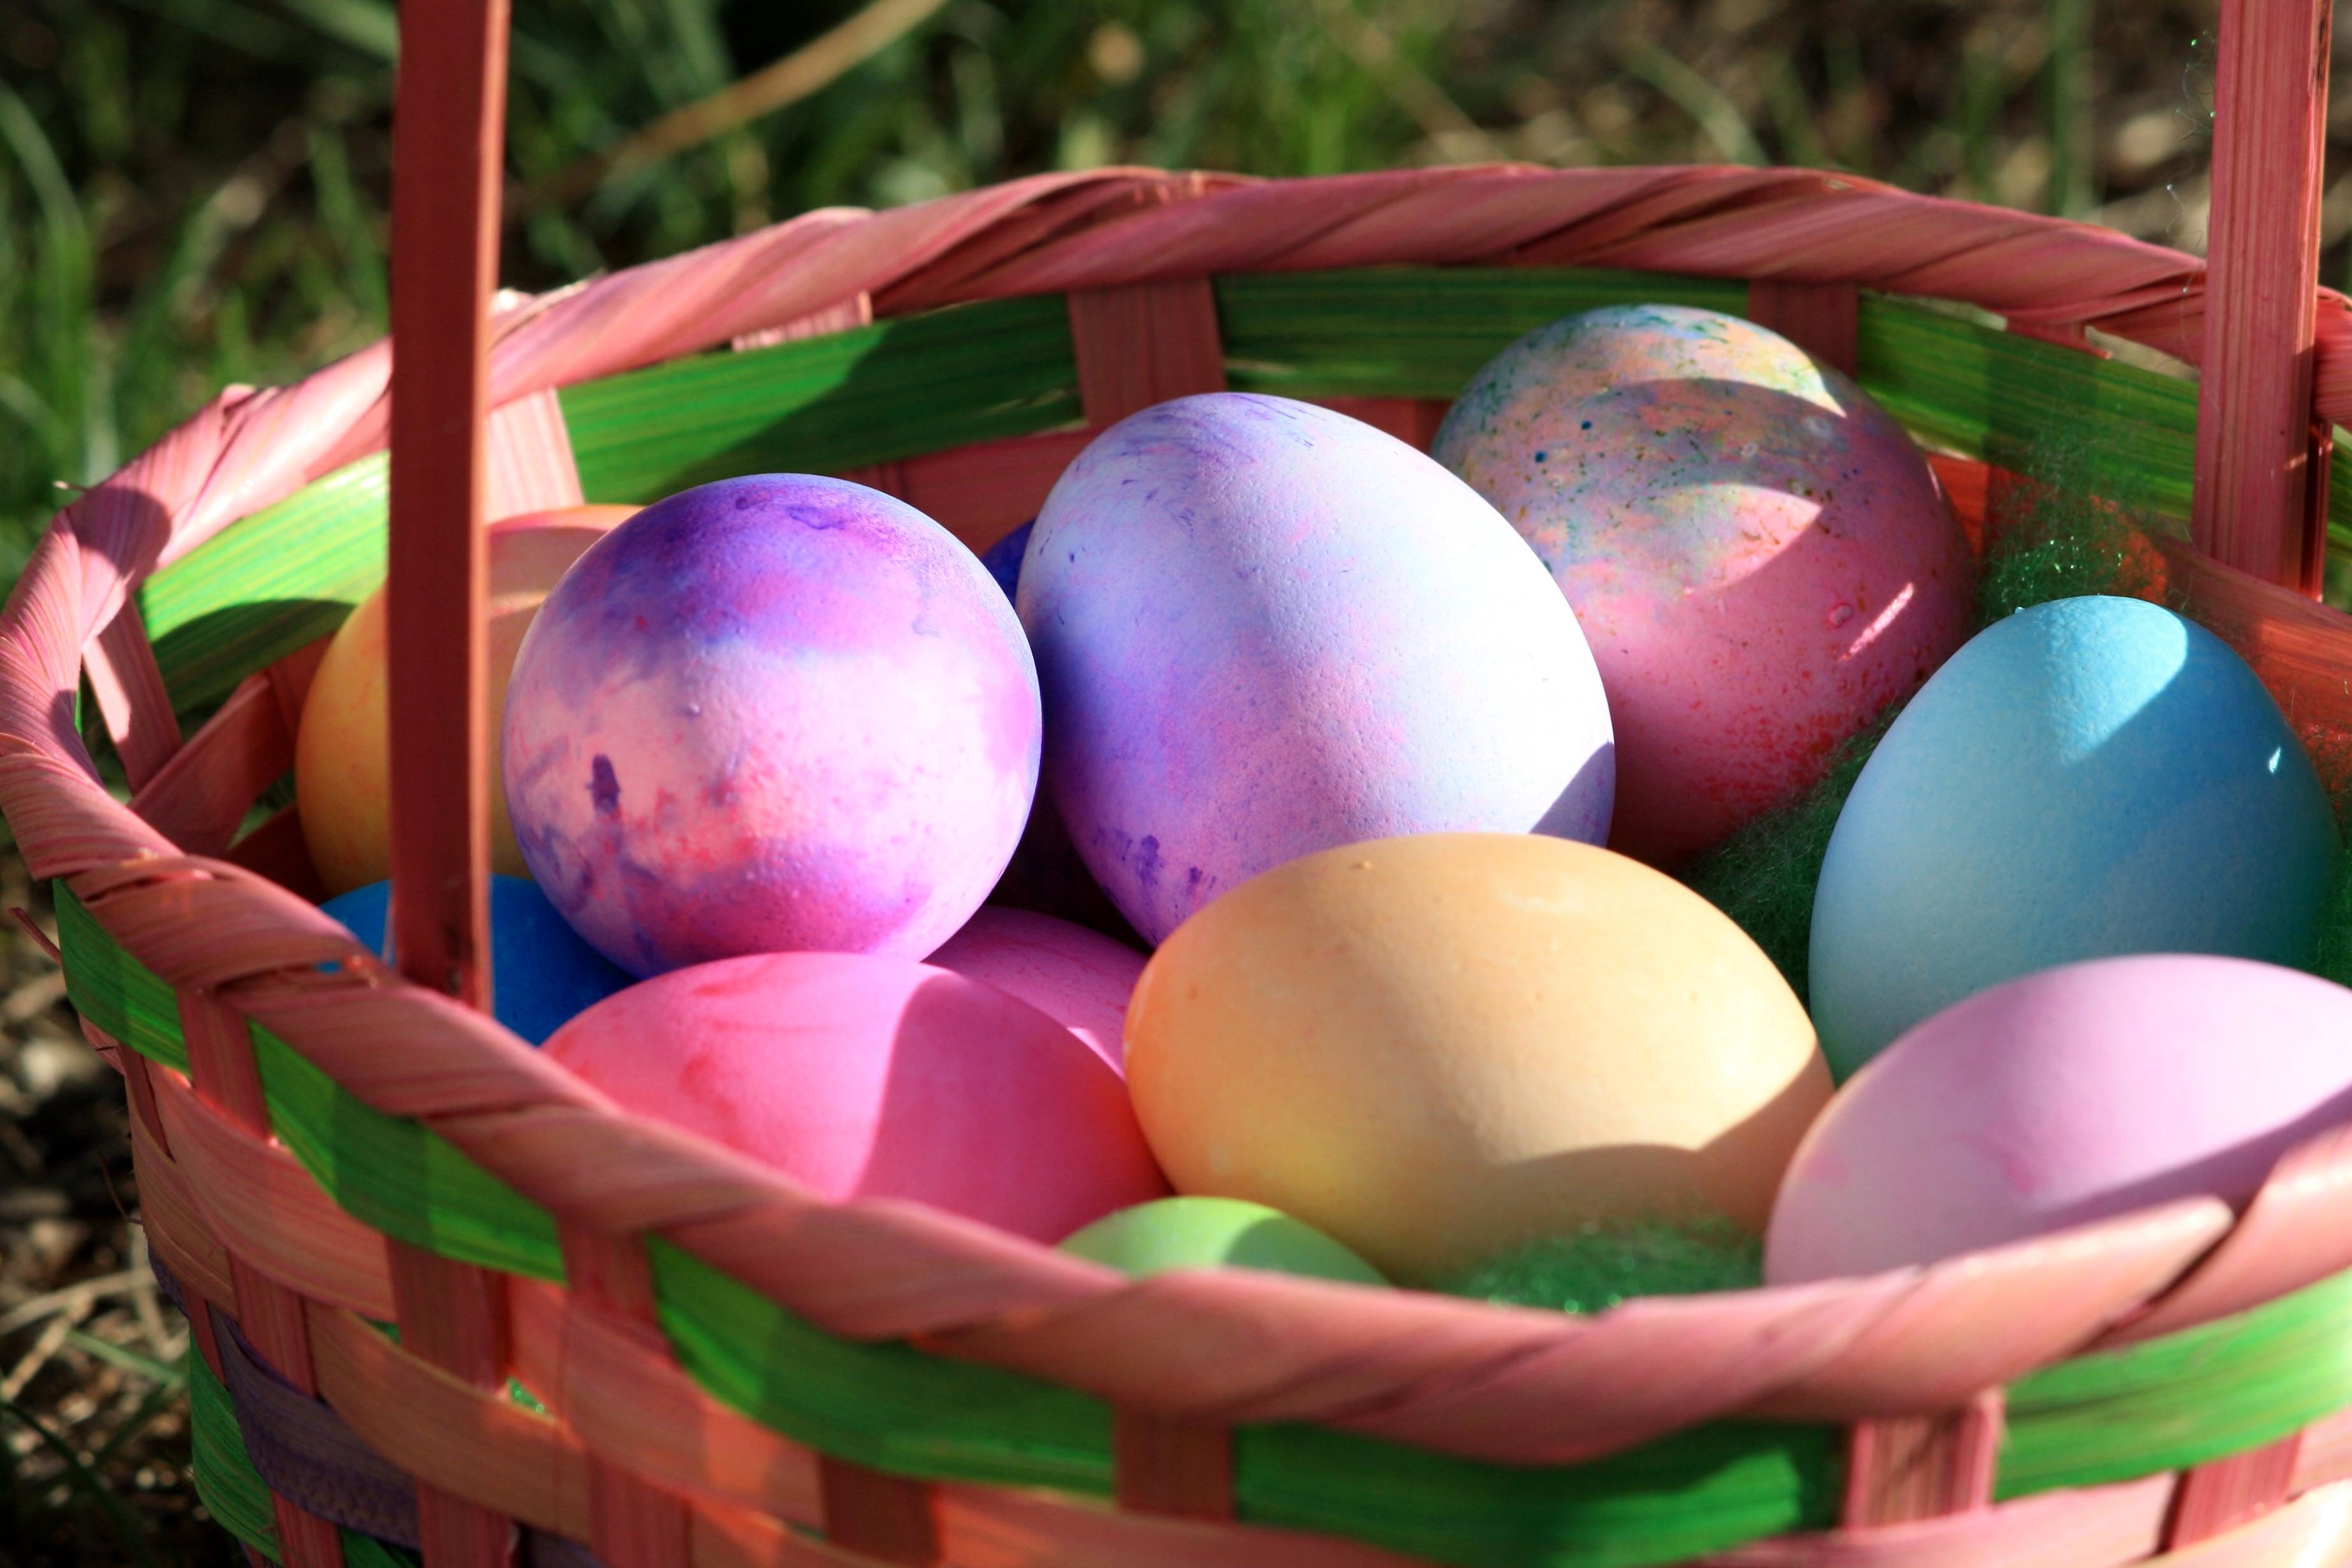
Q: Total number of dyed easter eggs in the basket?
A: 12